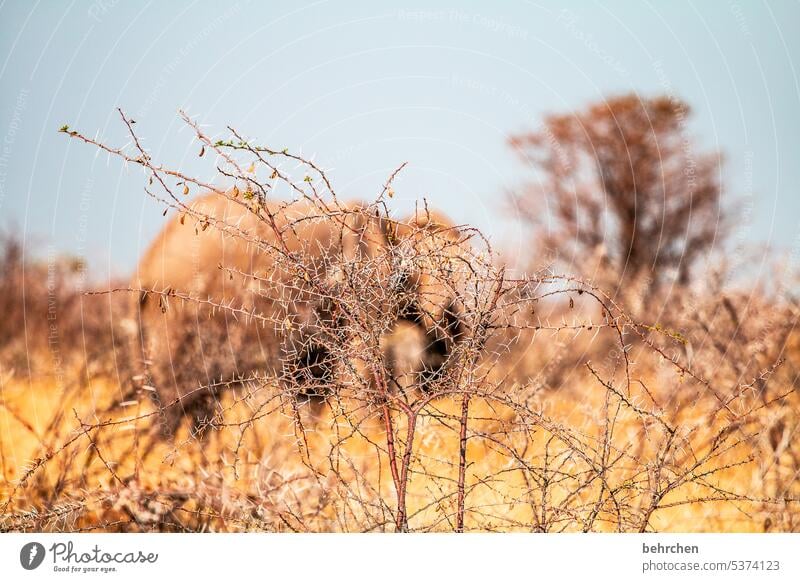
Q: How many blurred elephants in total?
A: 1